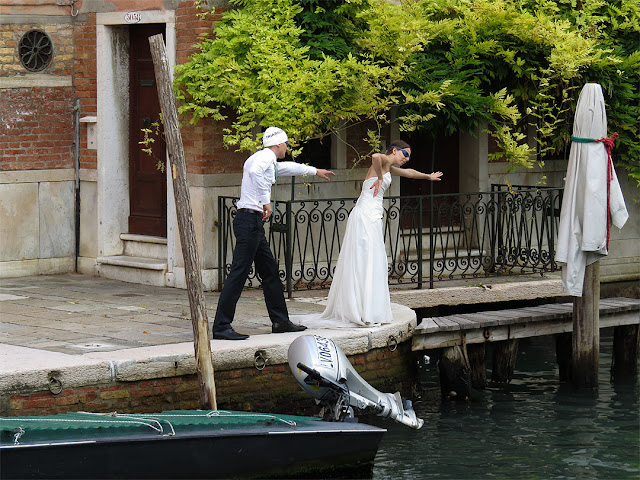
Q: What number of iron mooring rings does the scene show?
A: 3